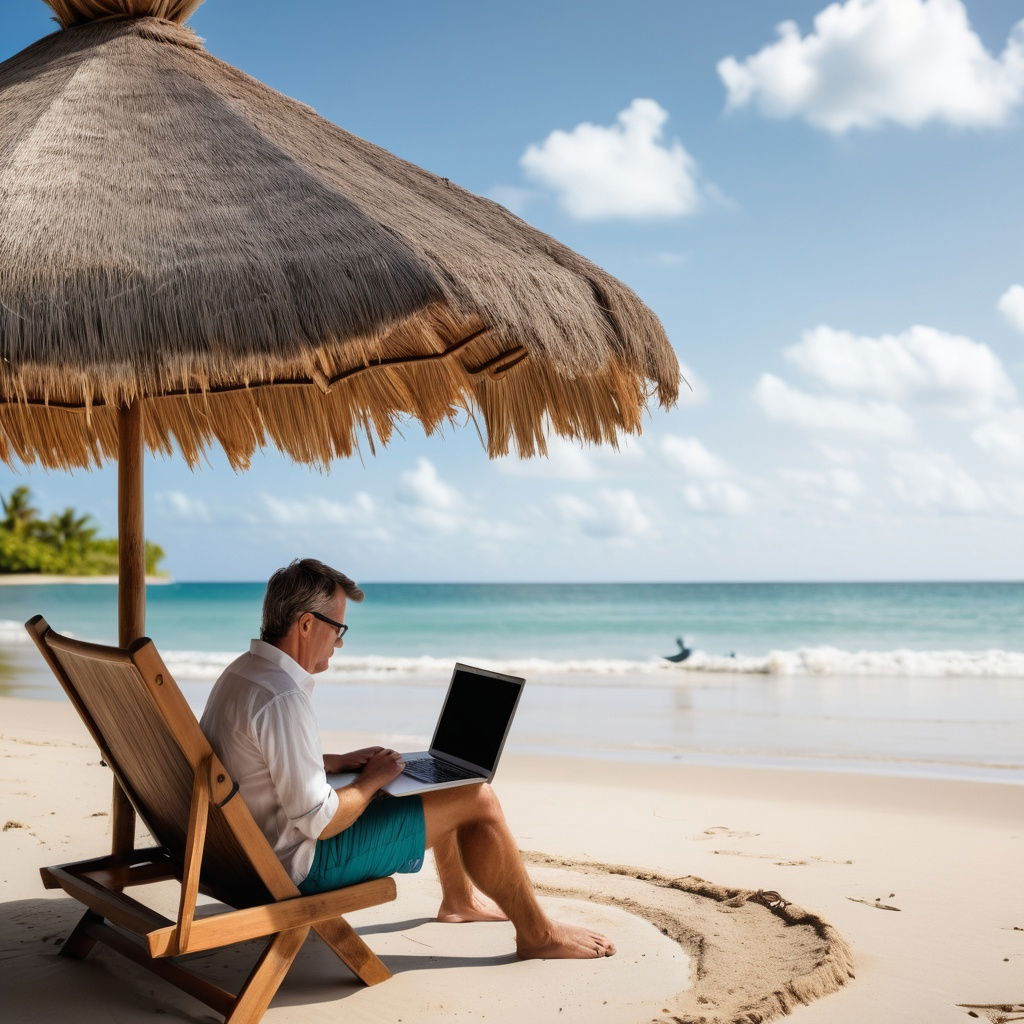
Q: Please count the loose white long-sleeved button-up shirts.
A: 1